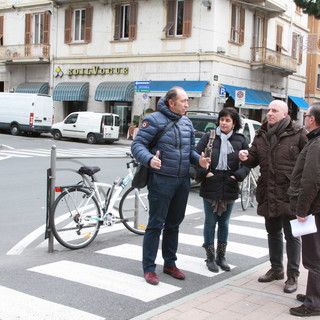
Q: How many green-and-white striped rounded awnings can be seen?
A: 3